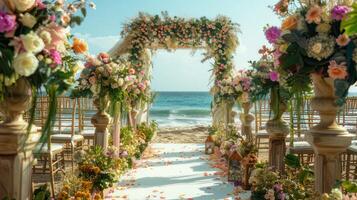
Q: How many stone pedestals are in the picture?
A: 5